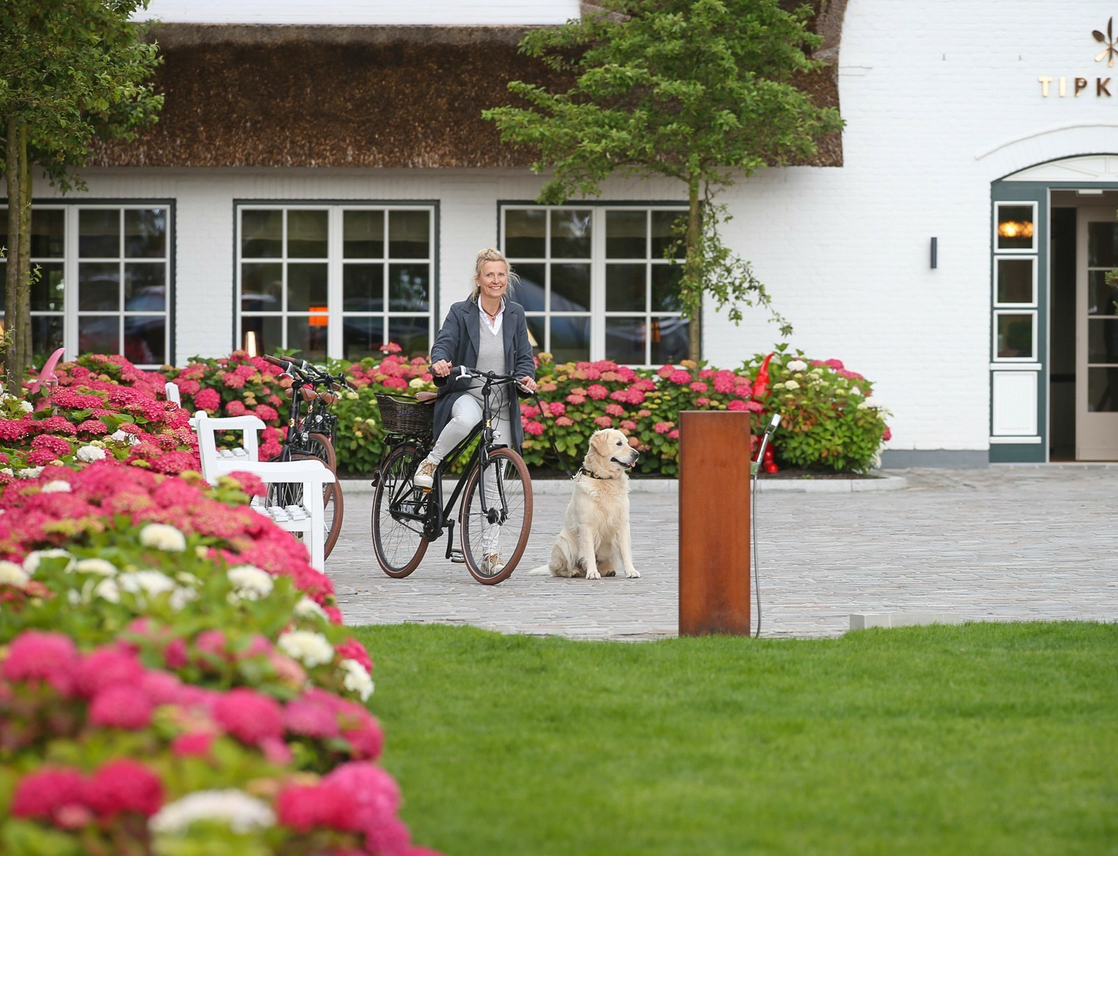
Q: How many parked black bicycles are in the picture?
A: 2